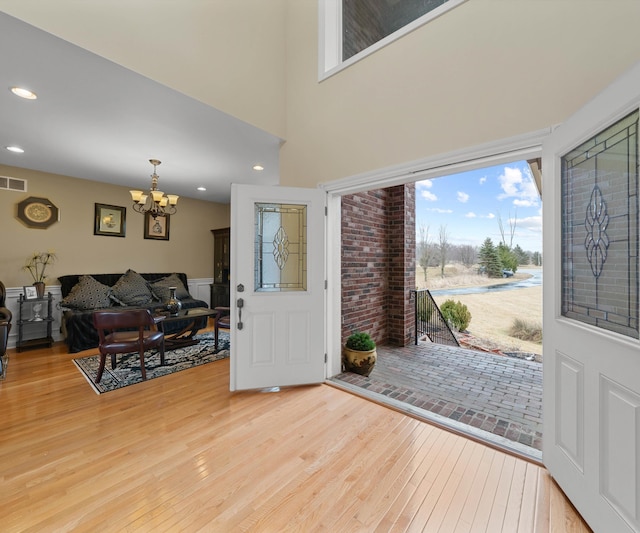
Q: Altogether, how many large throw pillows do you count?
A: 3